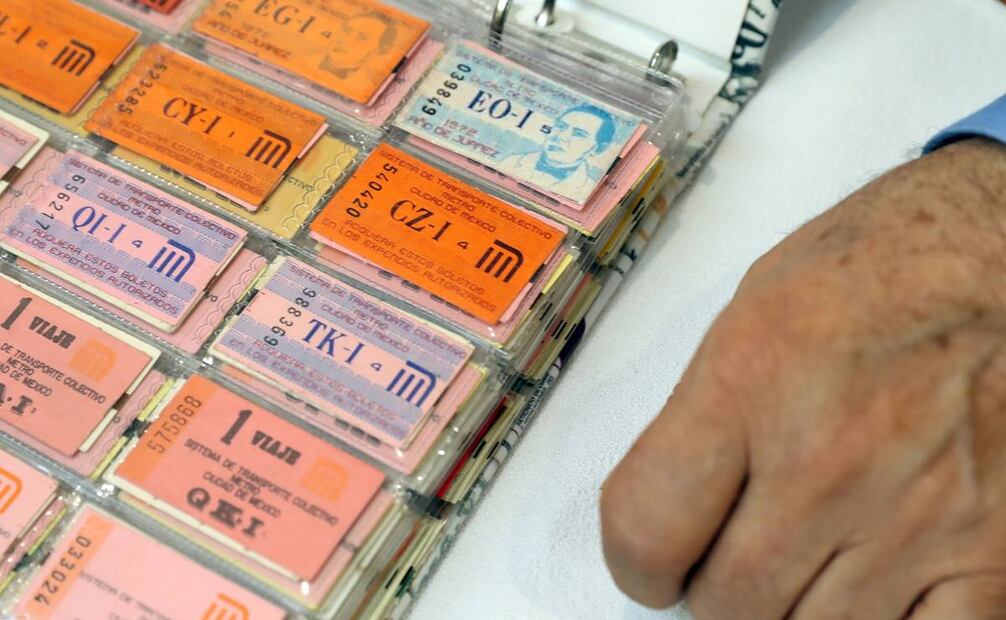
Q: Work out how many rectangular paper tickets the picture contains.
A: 13